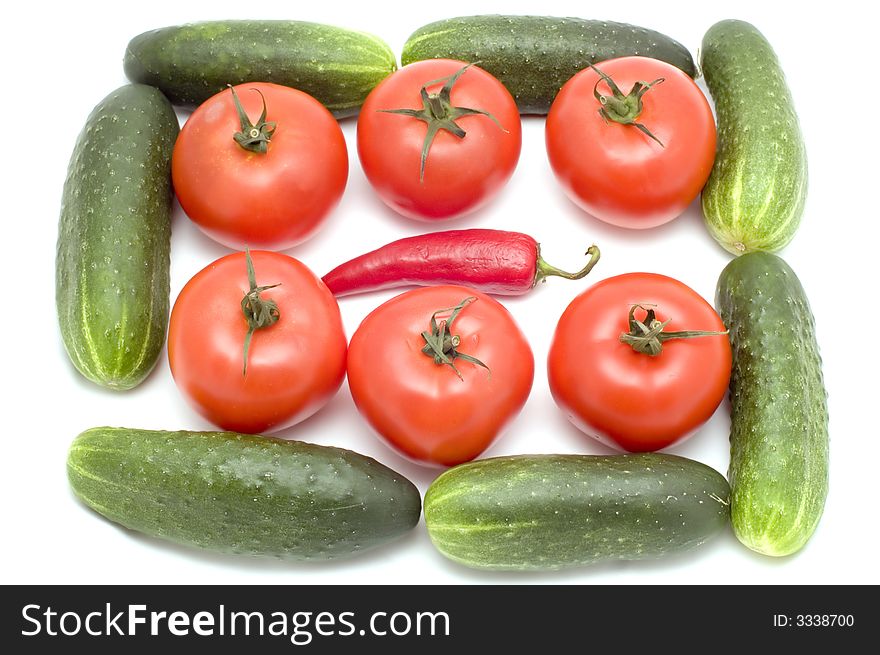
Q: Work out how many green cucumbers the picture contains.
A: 7